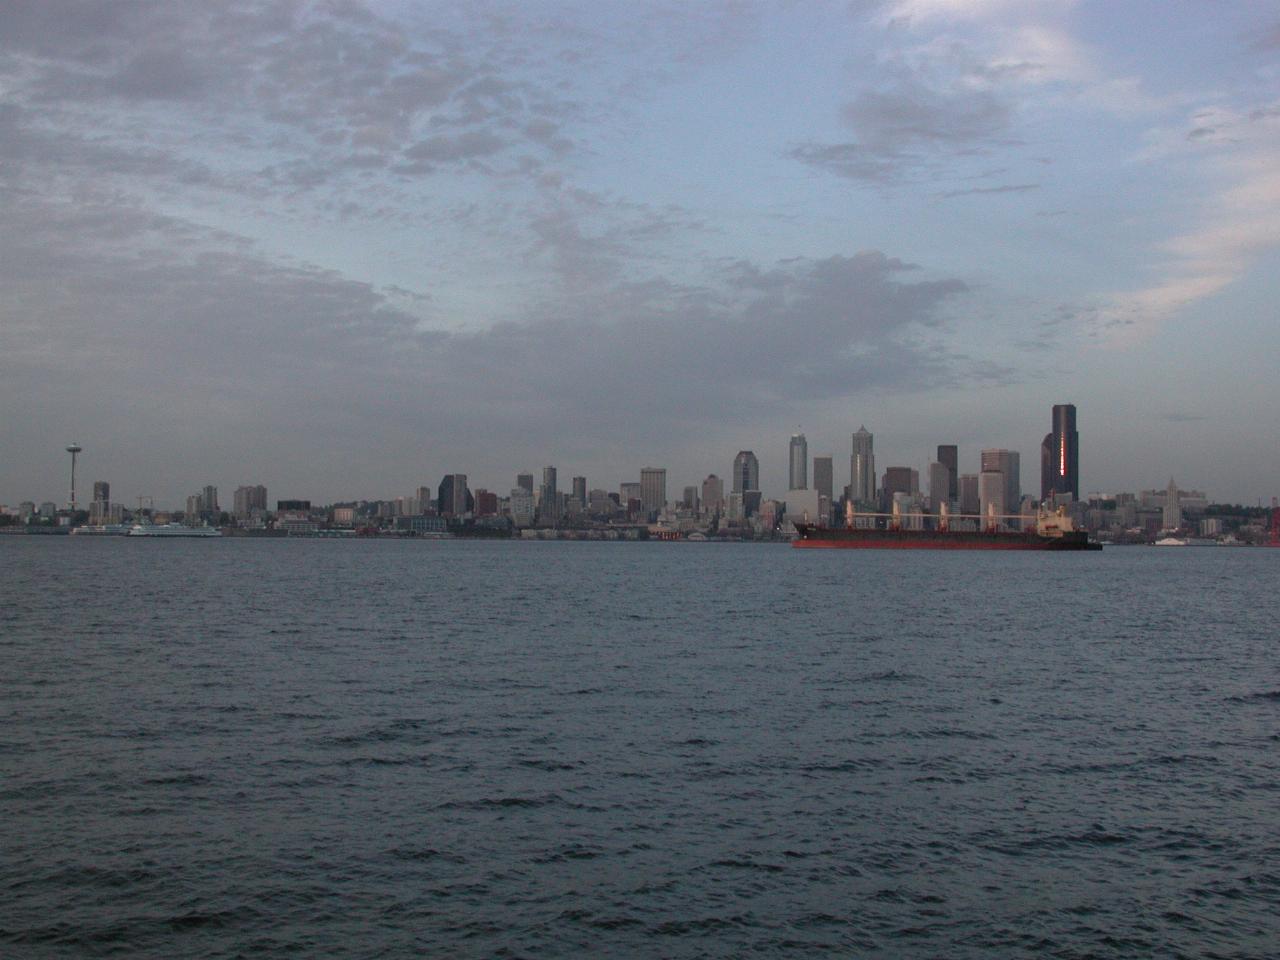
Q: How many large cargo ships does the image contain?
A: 1